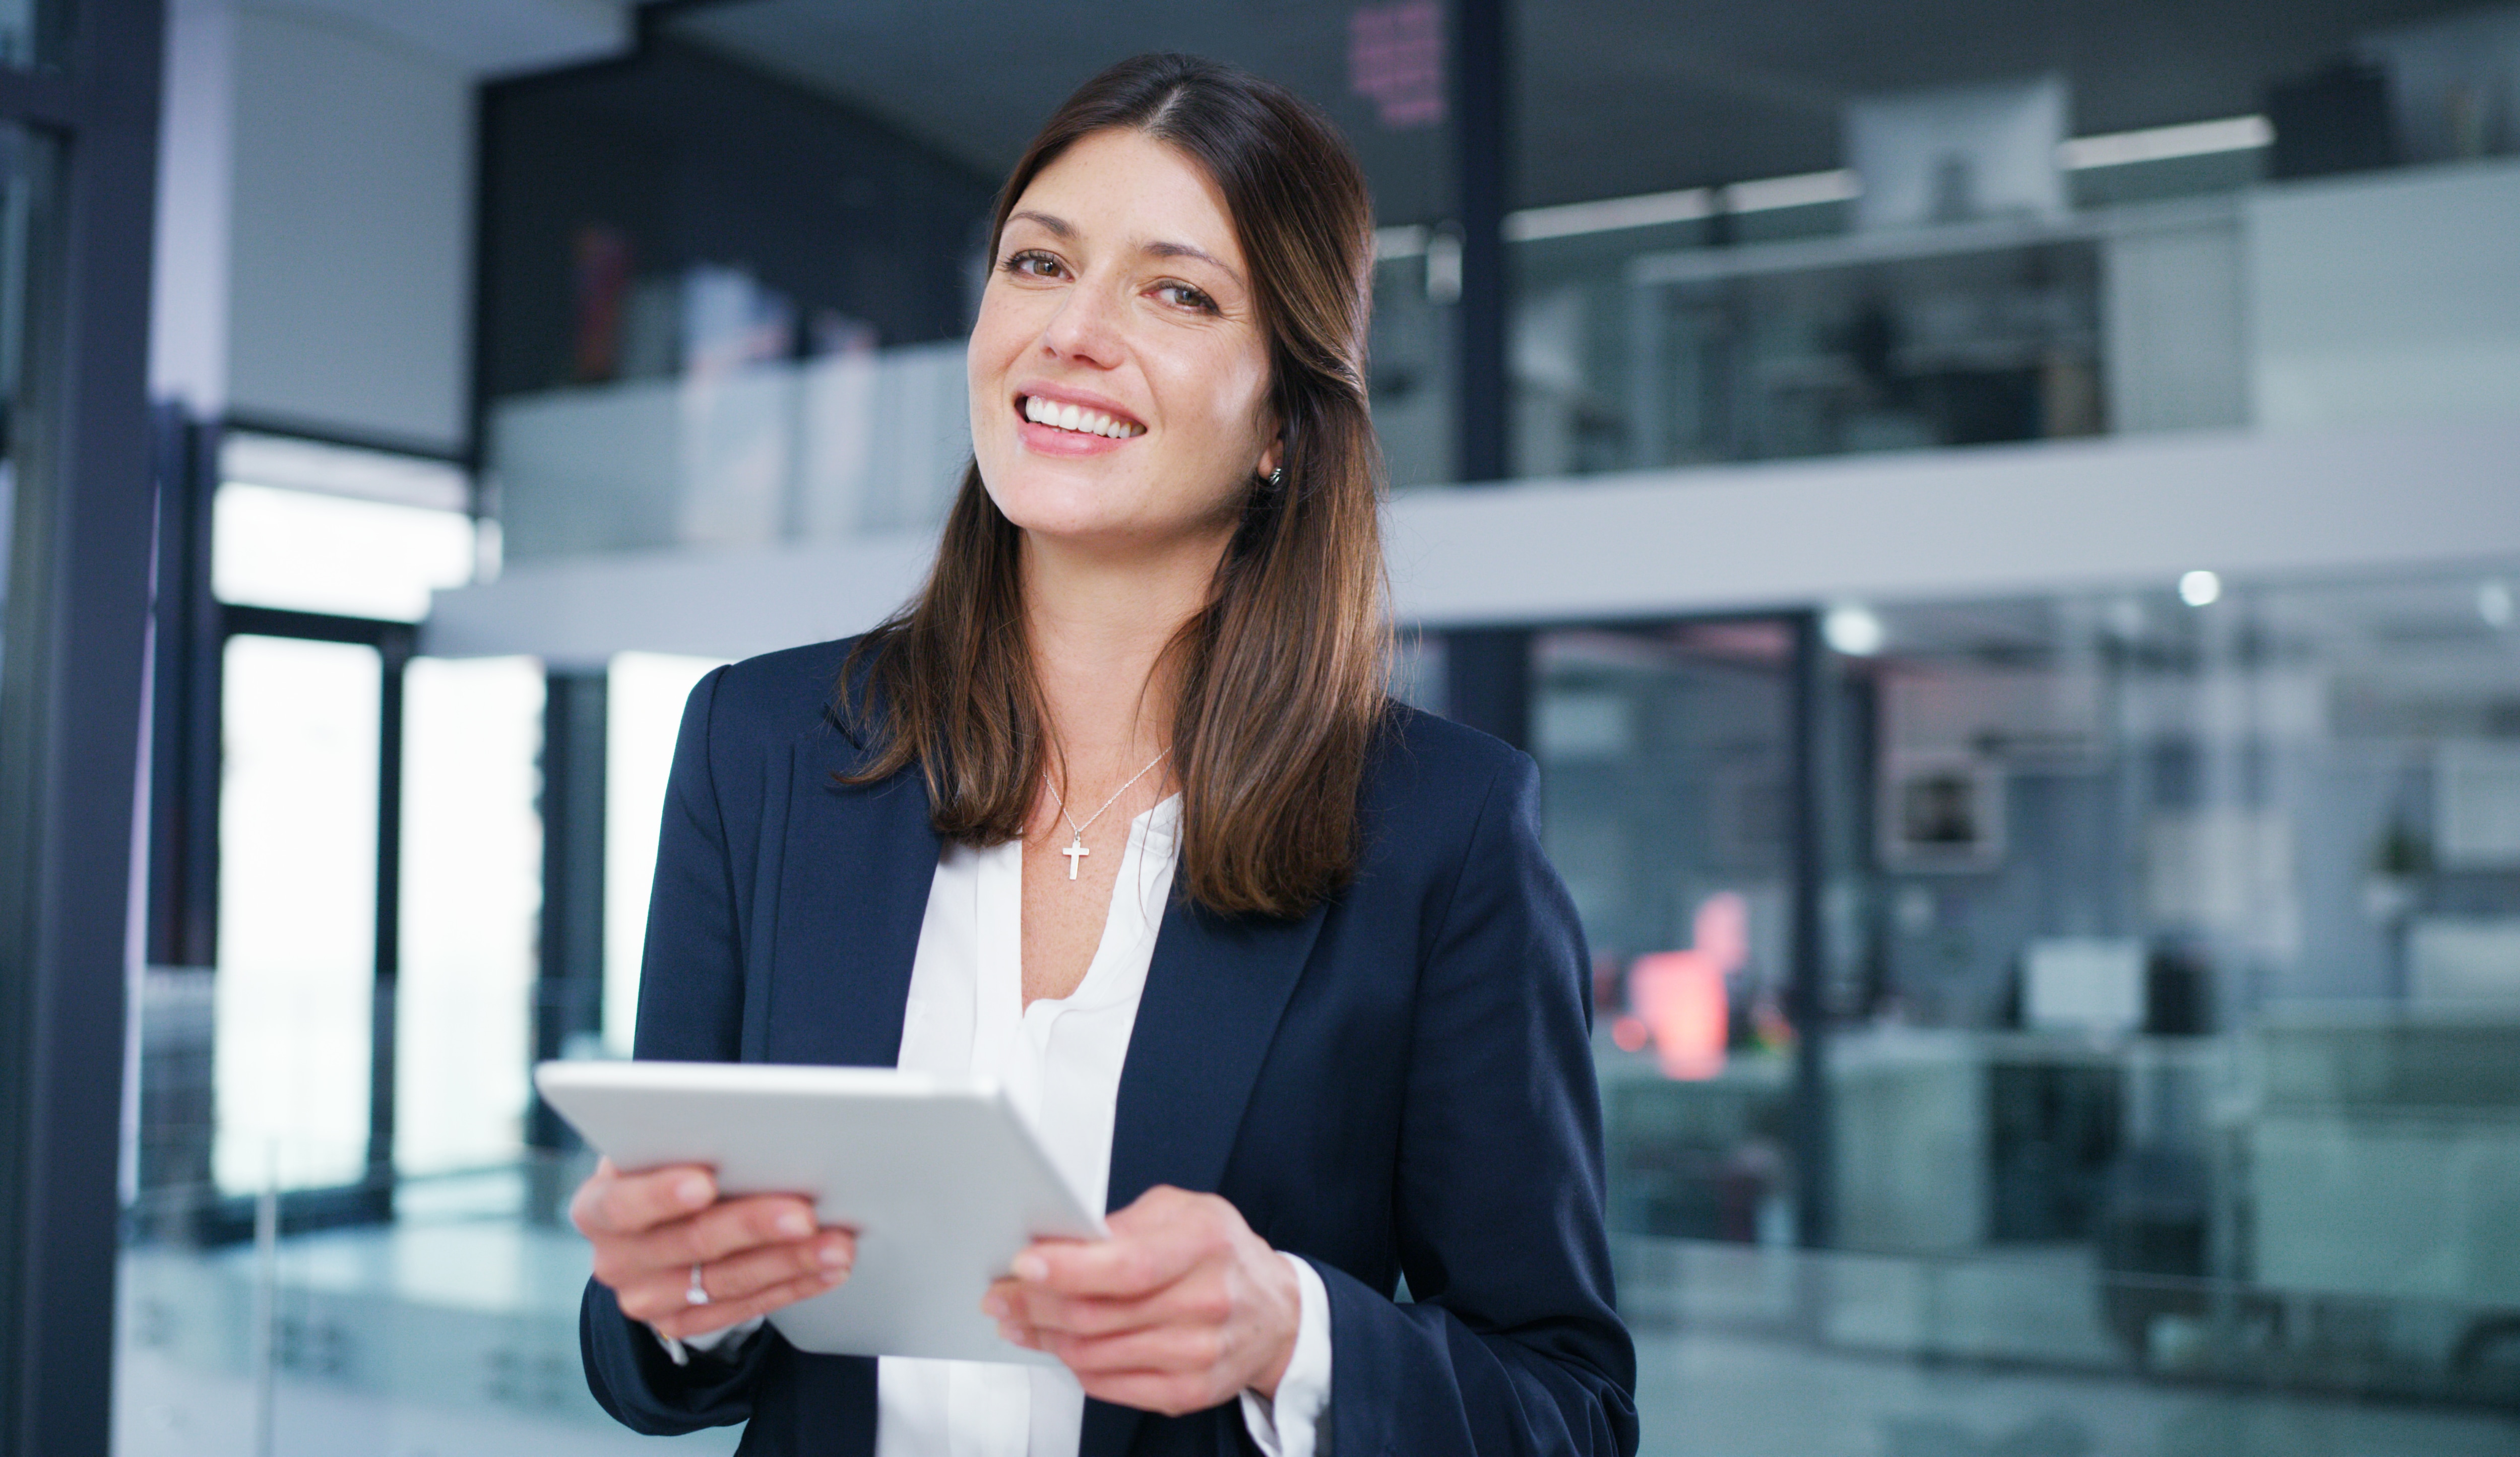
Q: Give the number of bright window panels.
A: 4